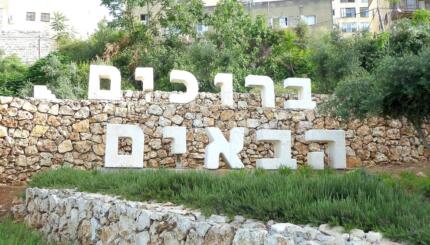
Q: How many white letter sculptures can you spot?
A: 11